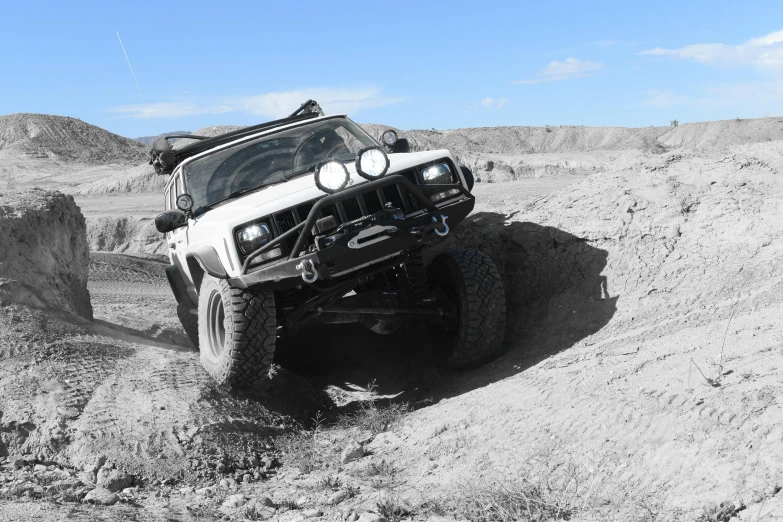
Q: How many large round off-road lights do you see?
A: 2